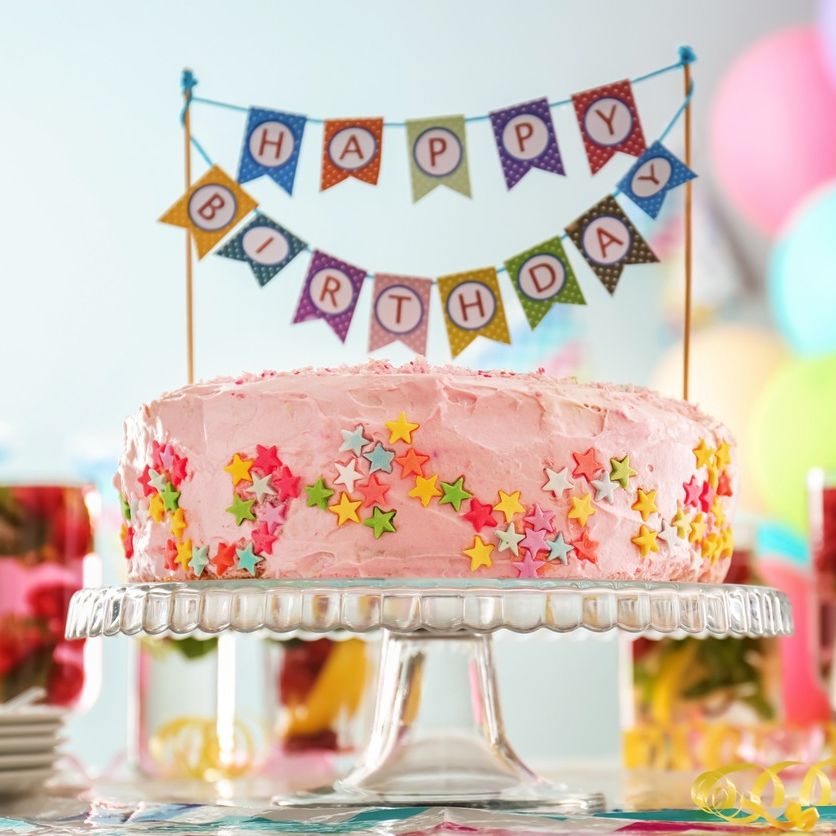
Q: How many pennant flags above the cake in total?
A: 13